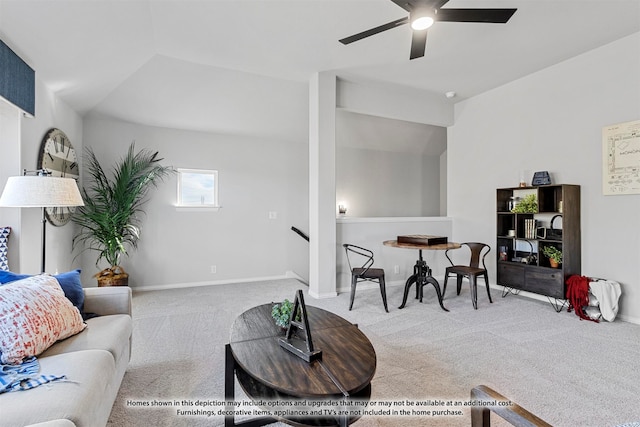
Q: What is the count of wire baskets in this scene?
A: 1